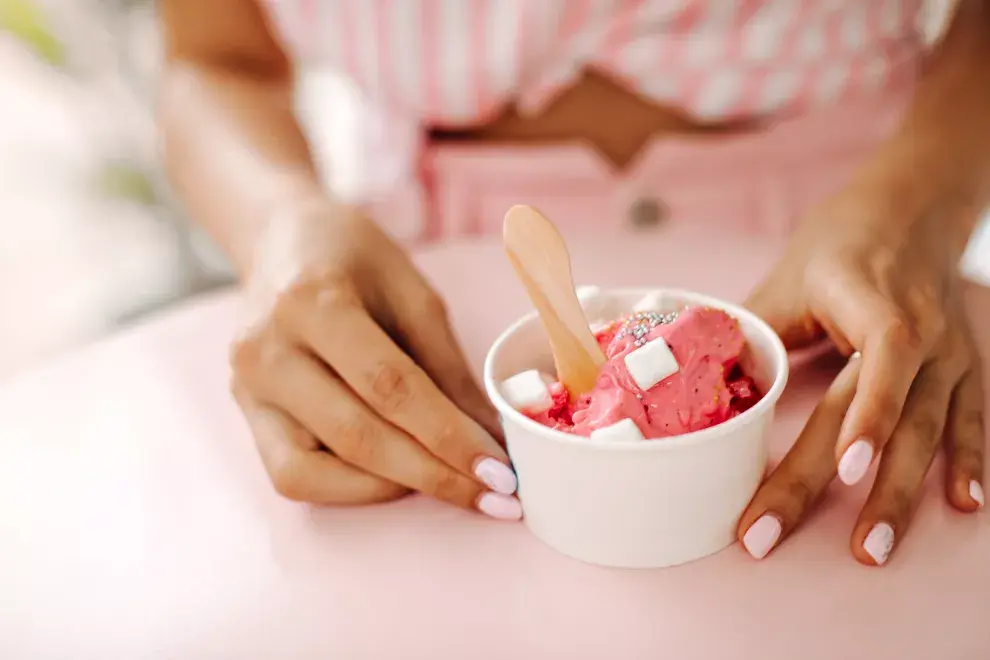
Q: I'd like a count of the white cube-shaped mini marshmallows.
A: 5